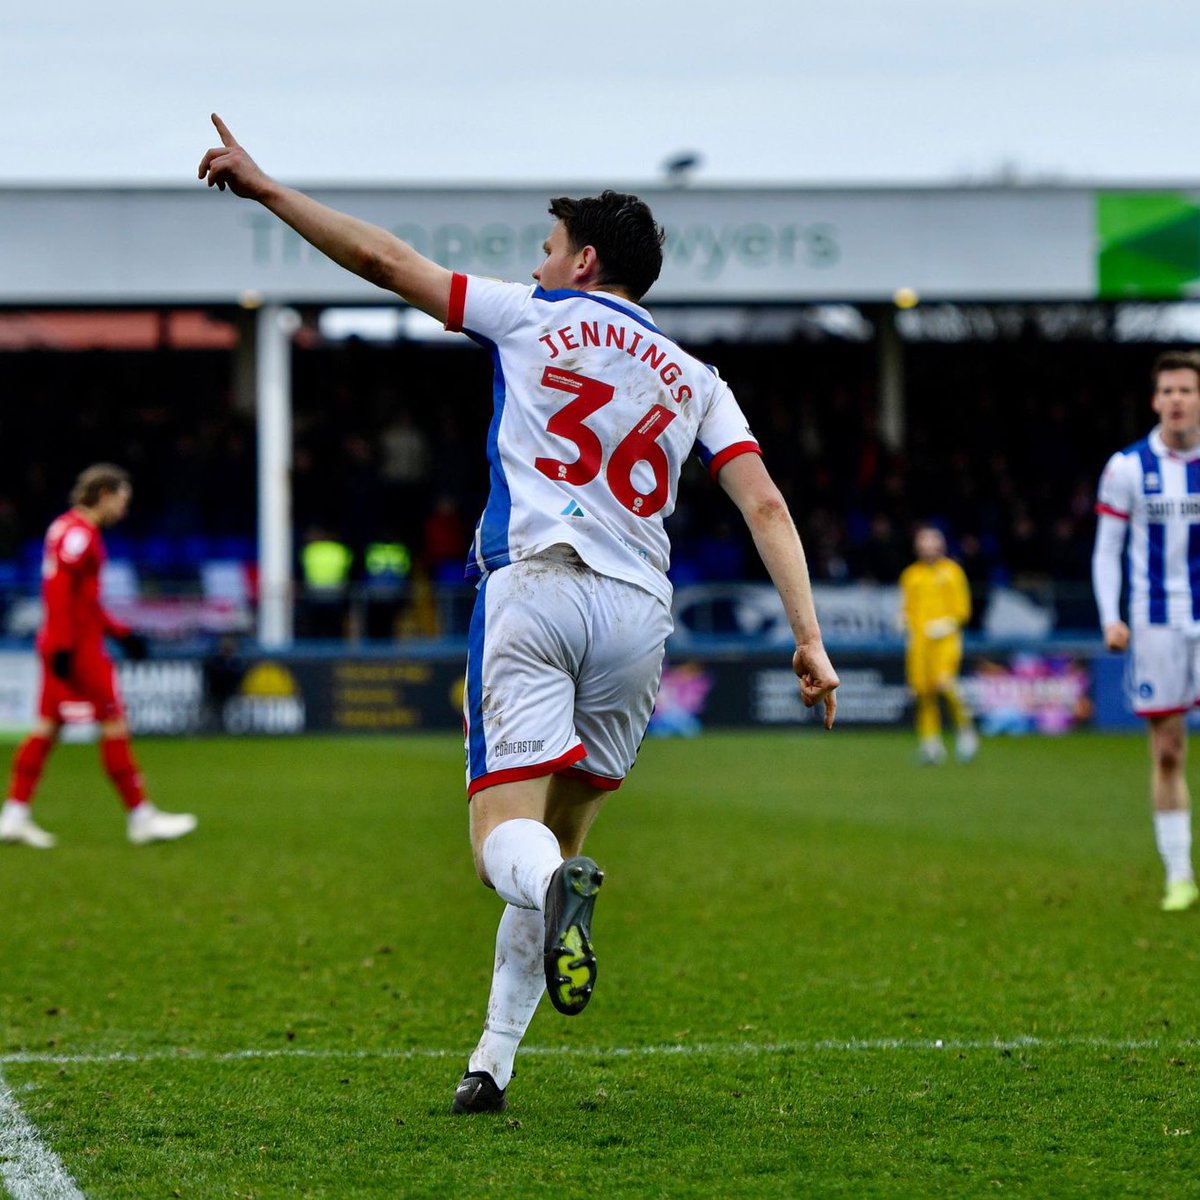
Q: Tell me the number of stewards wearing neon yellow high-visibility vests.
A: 2